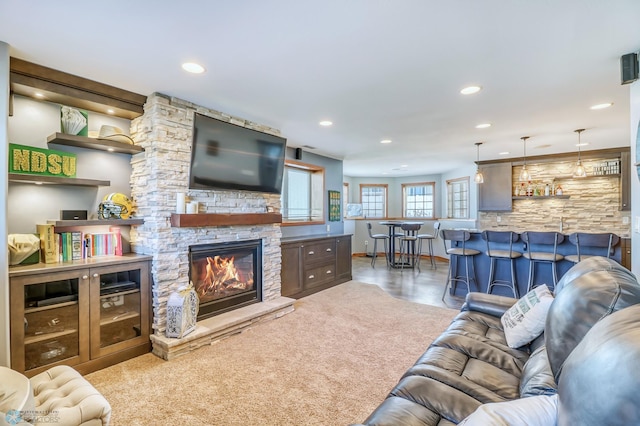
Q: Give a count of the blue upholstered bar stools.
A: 4